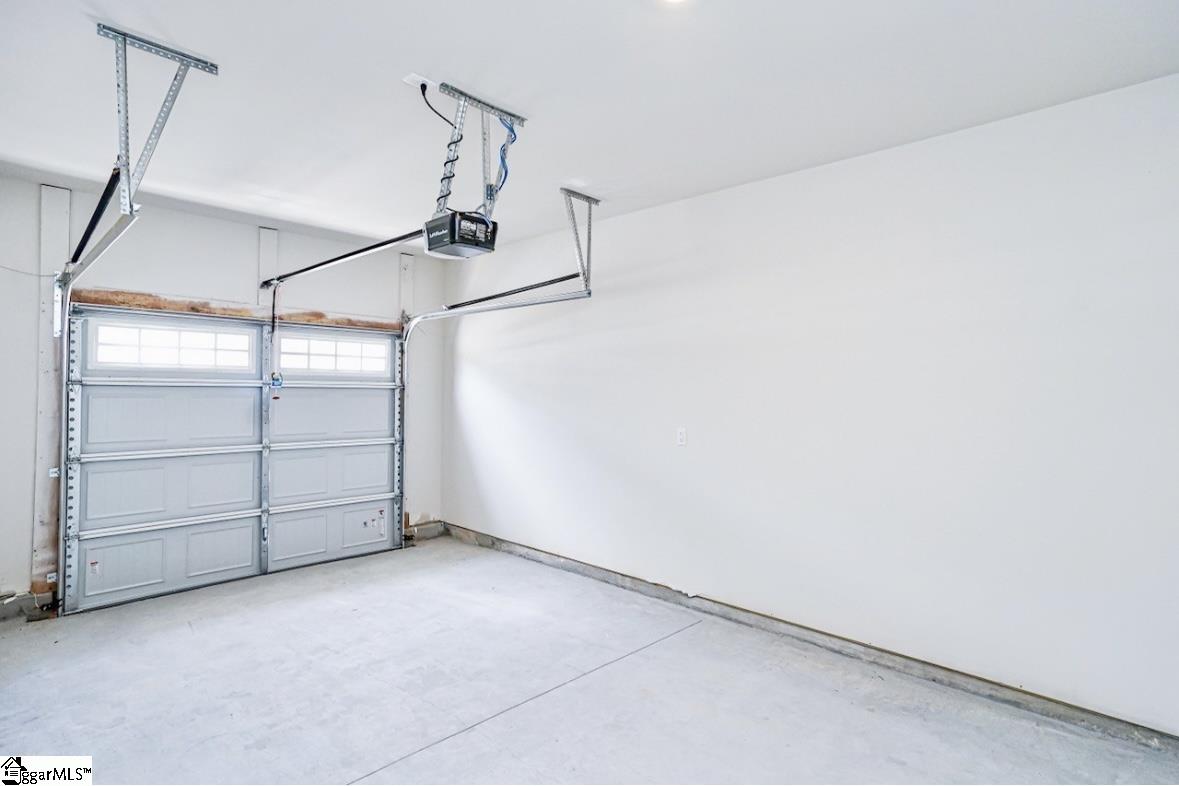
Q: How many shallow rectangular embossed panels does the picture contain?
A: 12